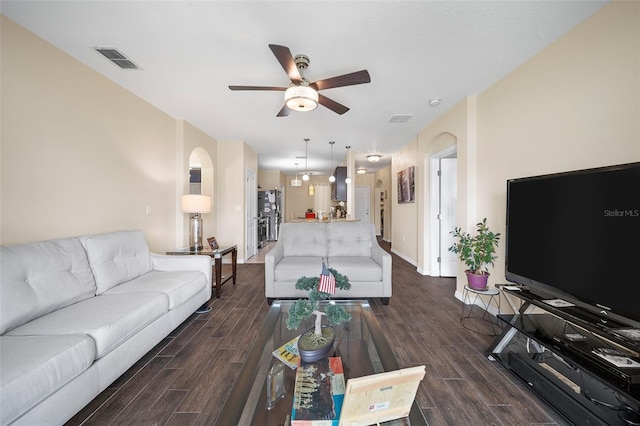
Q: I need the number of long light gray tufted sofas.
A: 1